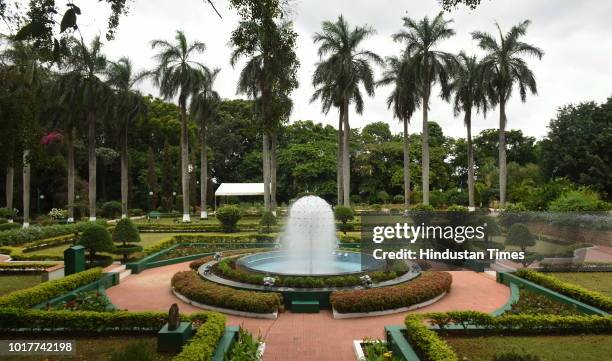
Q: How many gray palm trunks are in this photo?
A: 15